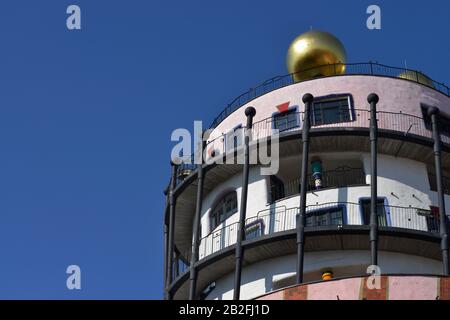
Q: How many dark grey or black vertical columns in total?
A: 7